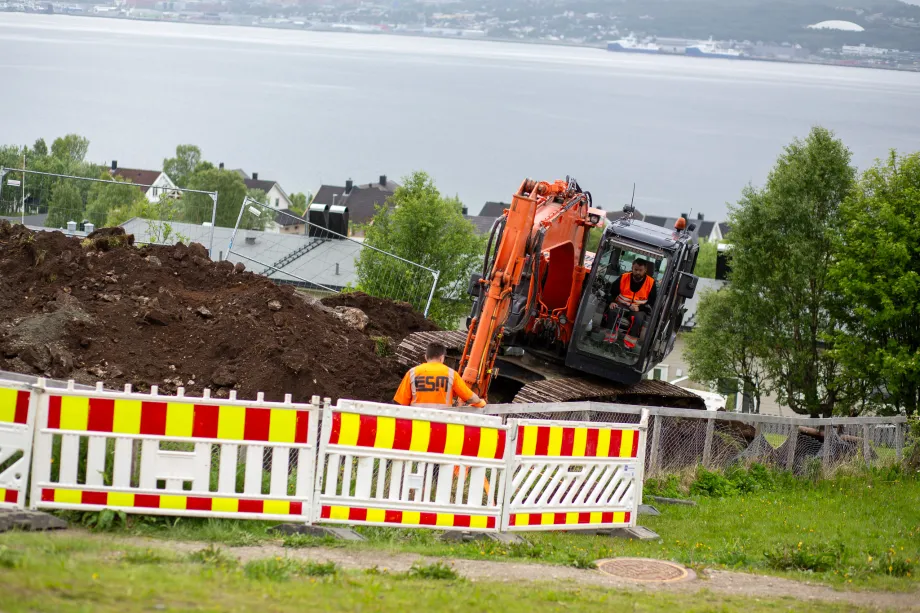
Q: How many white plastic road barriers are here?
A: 4